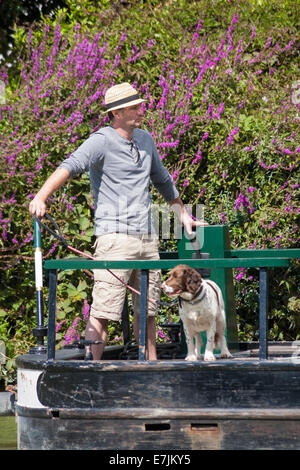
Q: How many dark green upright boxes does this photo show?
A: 1